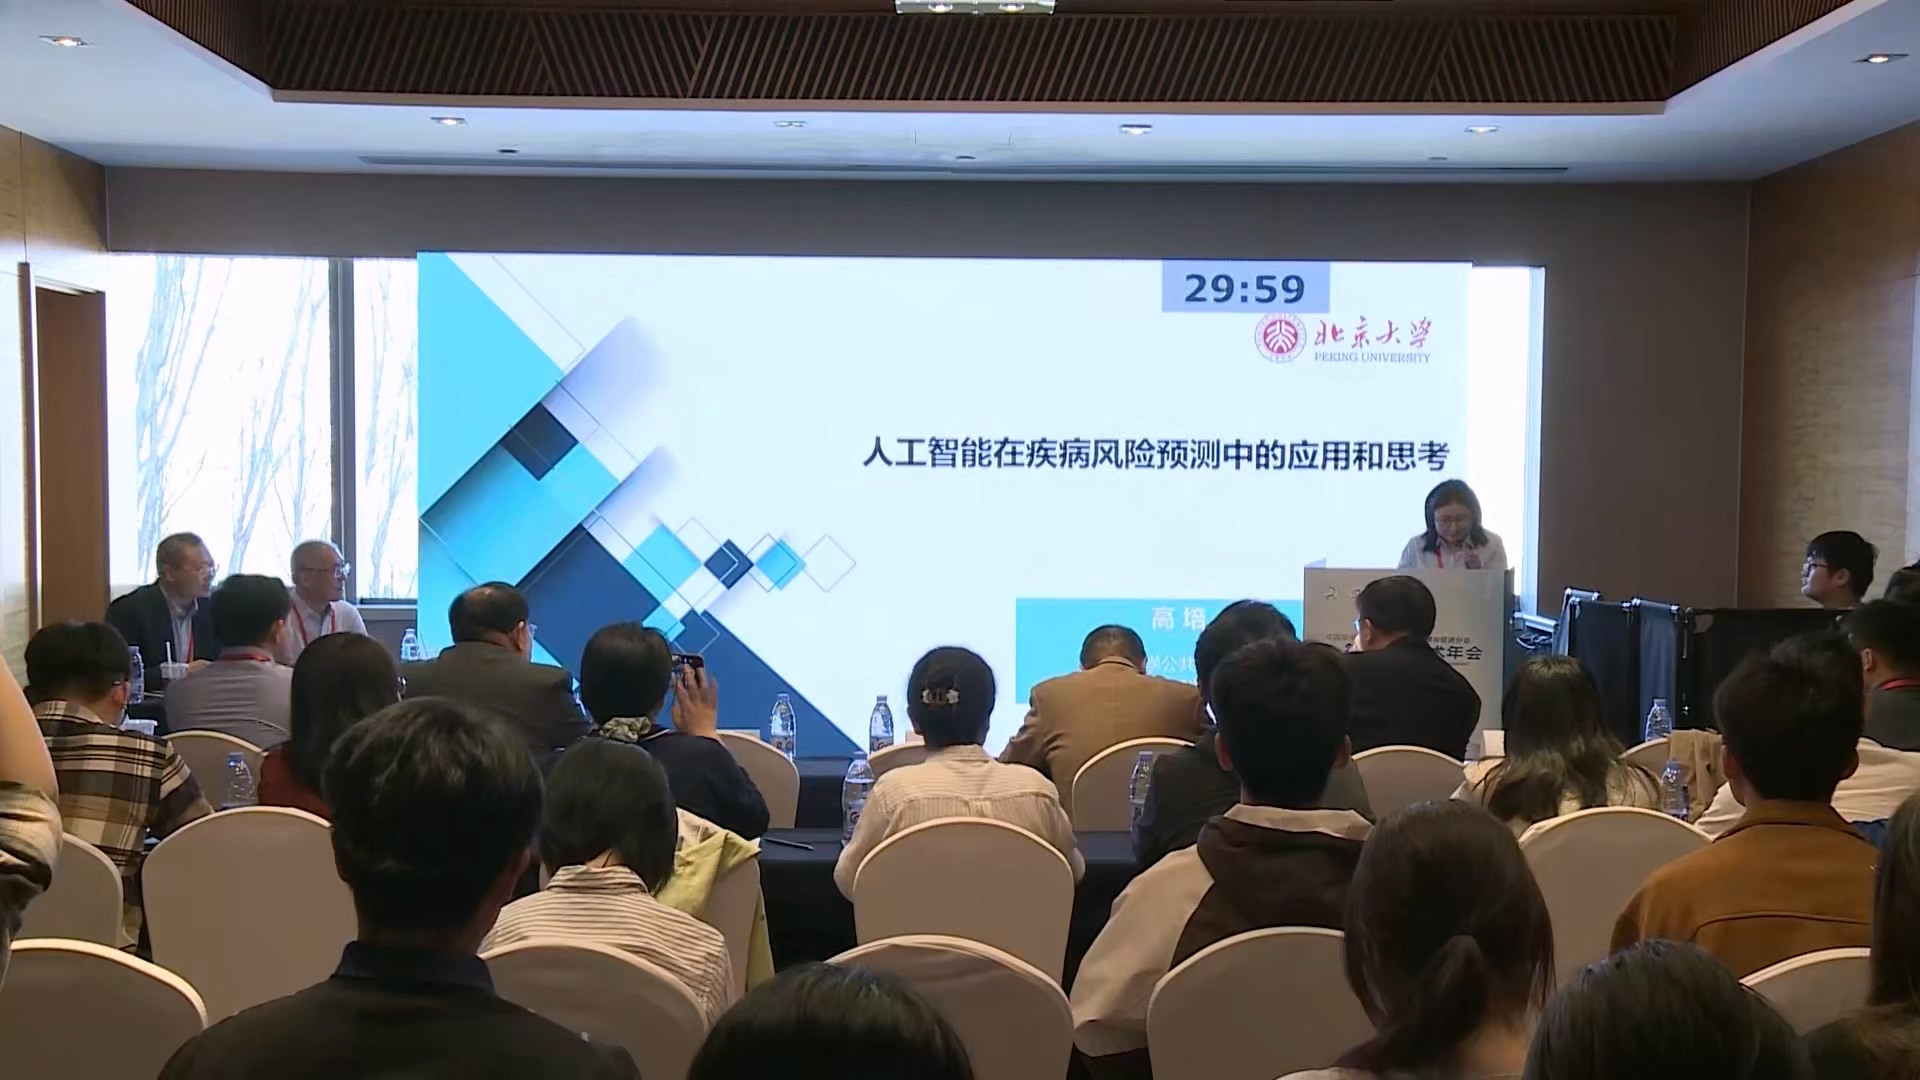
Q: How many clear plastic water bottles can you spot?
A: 9